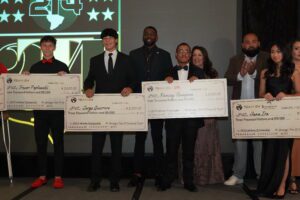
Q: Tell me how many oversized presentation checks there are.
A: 4